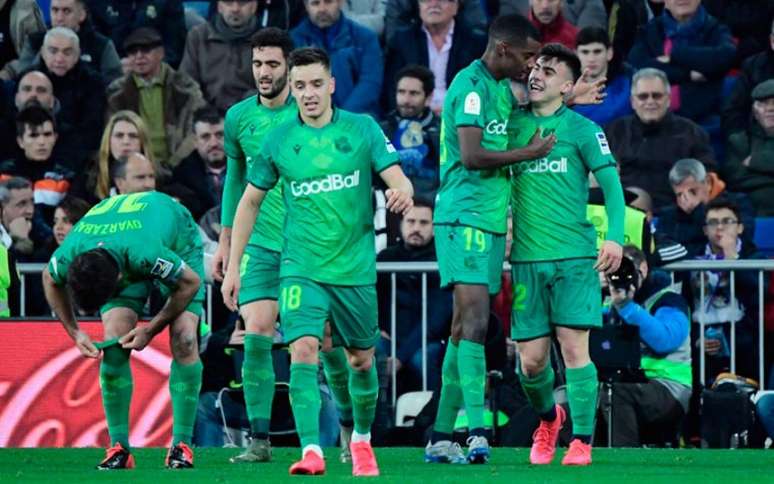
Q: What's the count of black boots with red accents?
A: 2